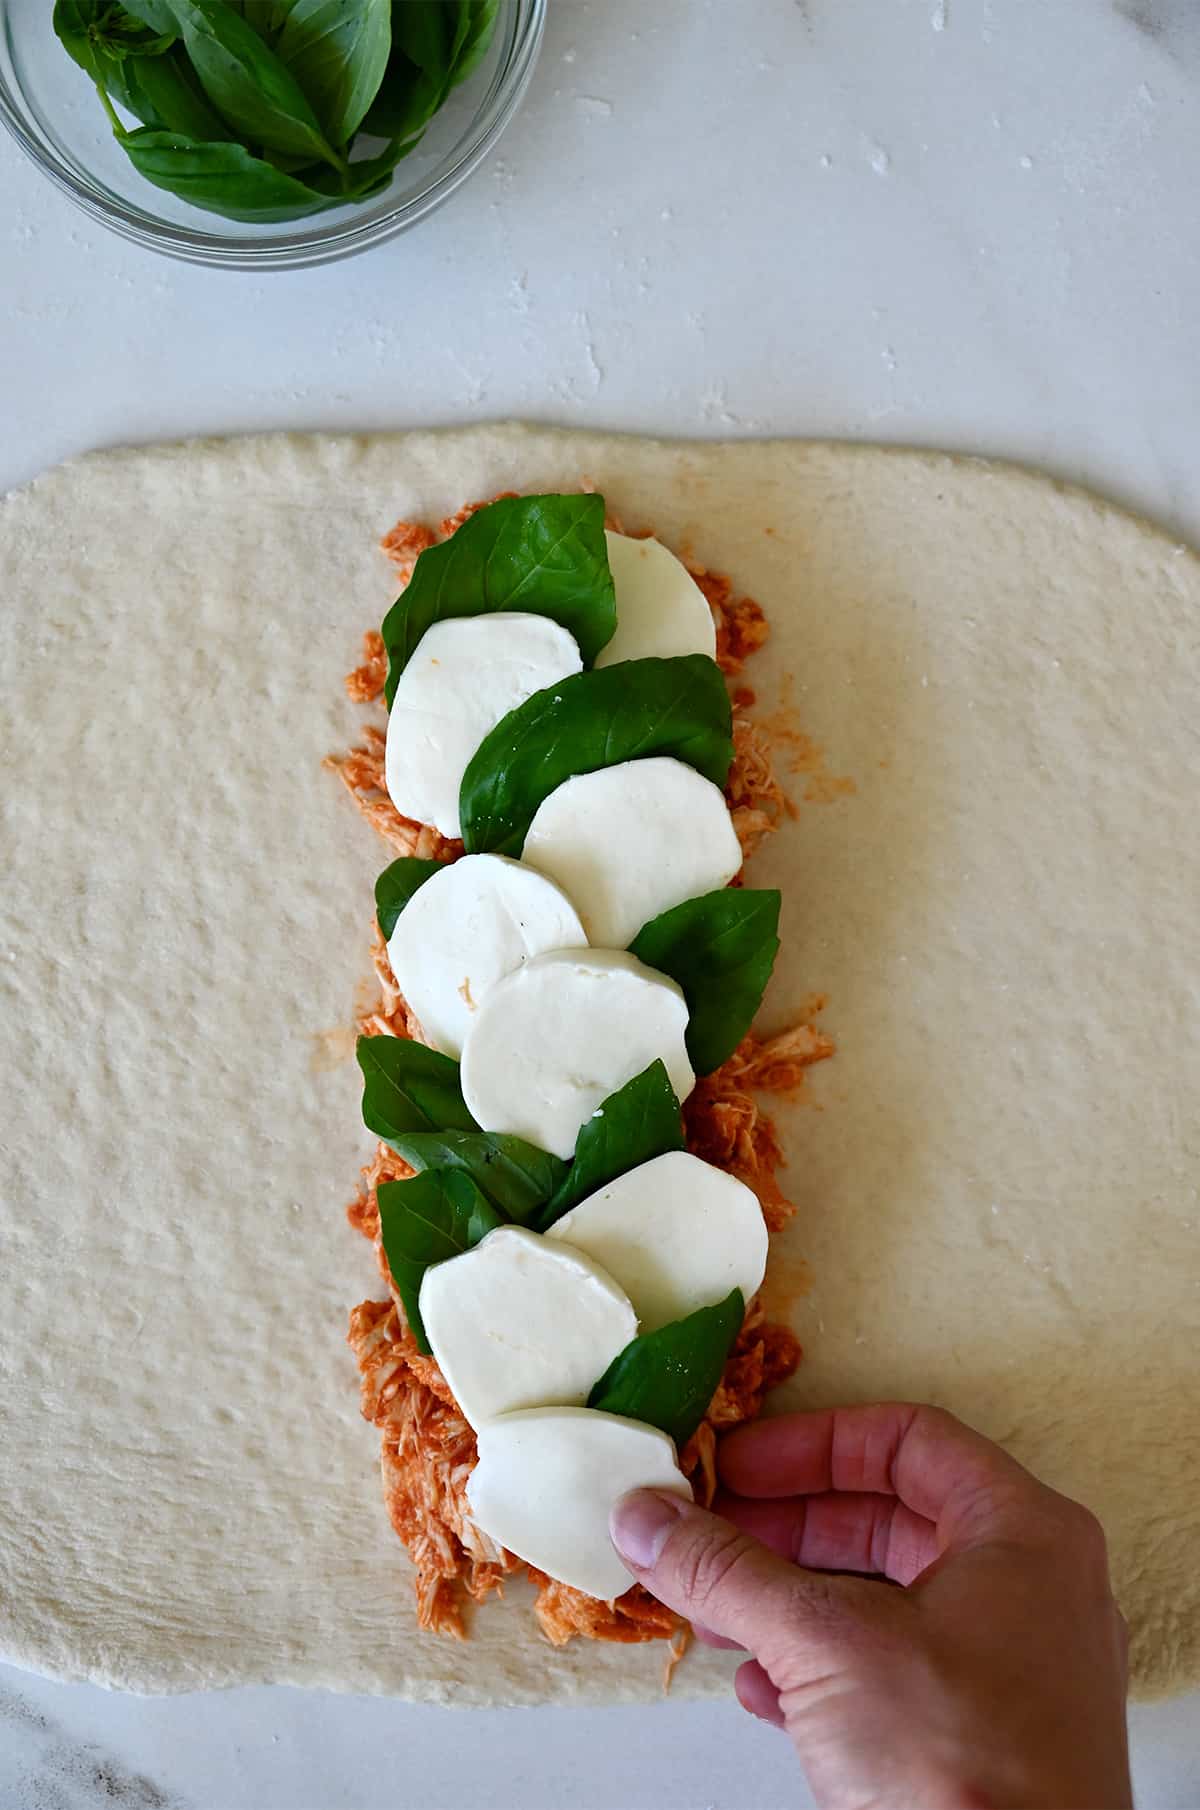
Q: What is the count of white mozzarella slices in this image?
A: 8